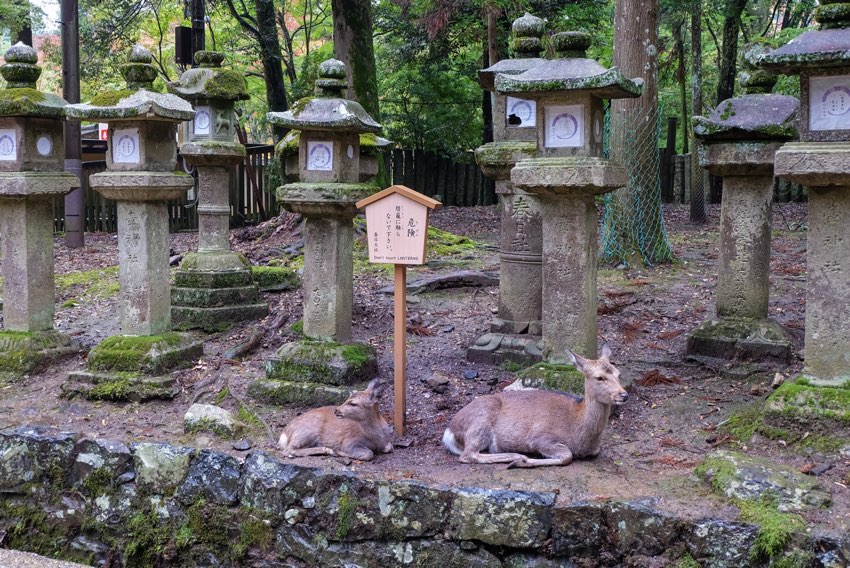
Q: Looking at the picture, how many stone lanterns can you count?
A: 9